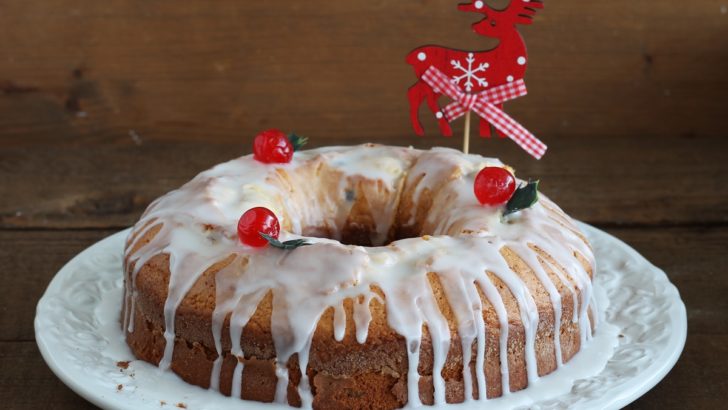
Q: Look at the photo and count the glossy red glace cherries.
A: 3